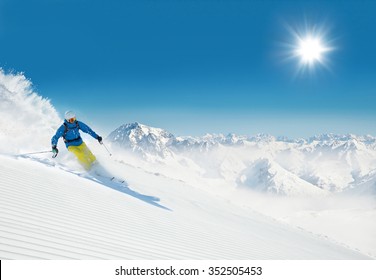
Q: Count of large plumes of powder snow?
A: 1